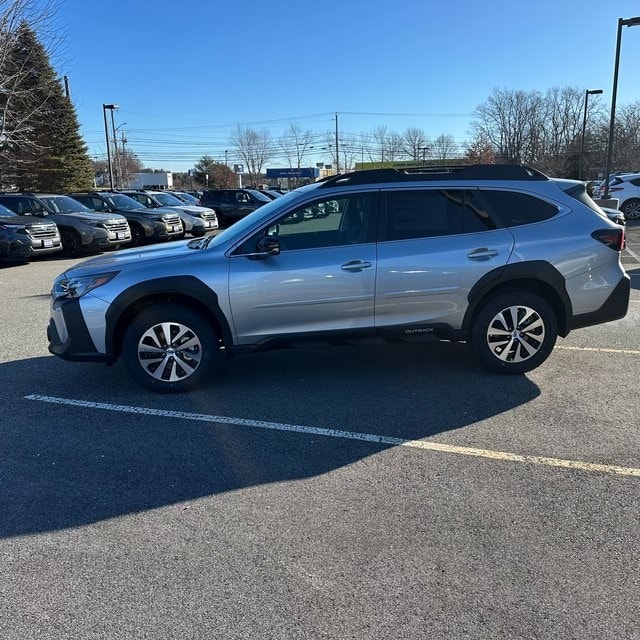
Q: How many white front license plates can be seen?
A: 4